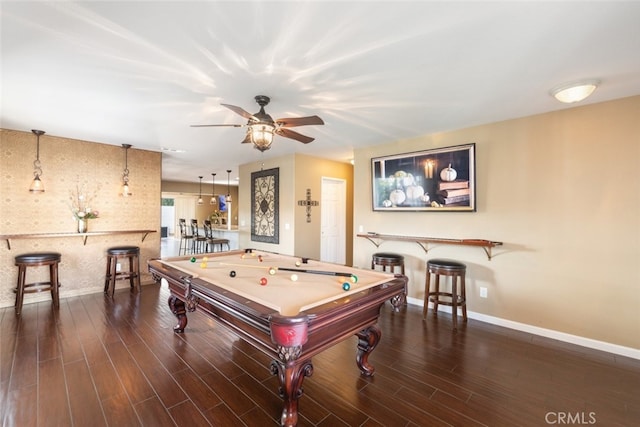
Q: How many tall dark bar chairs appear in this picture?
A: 3